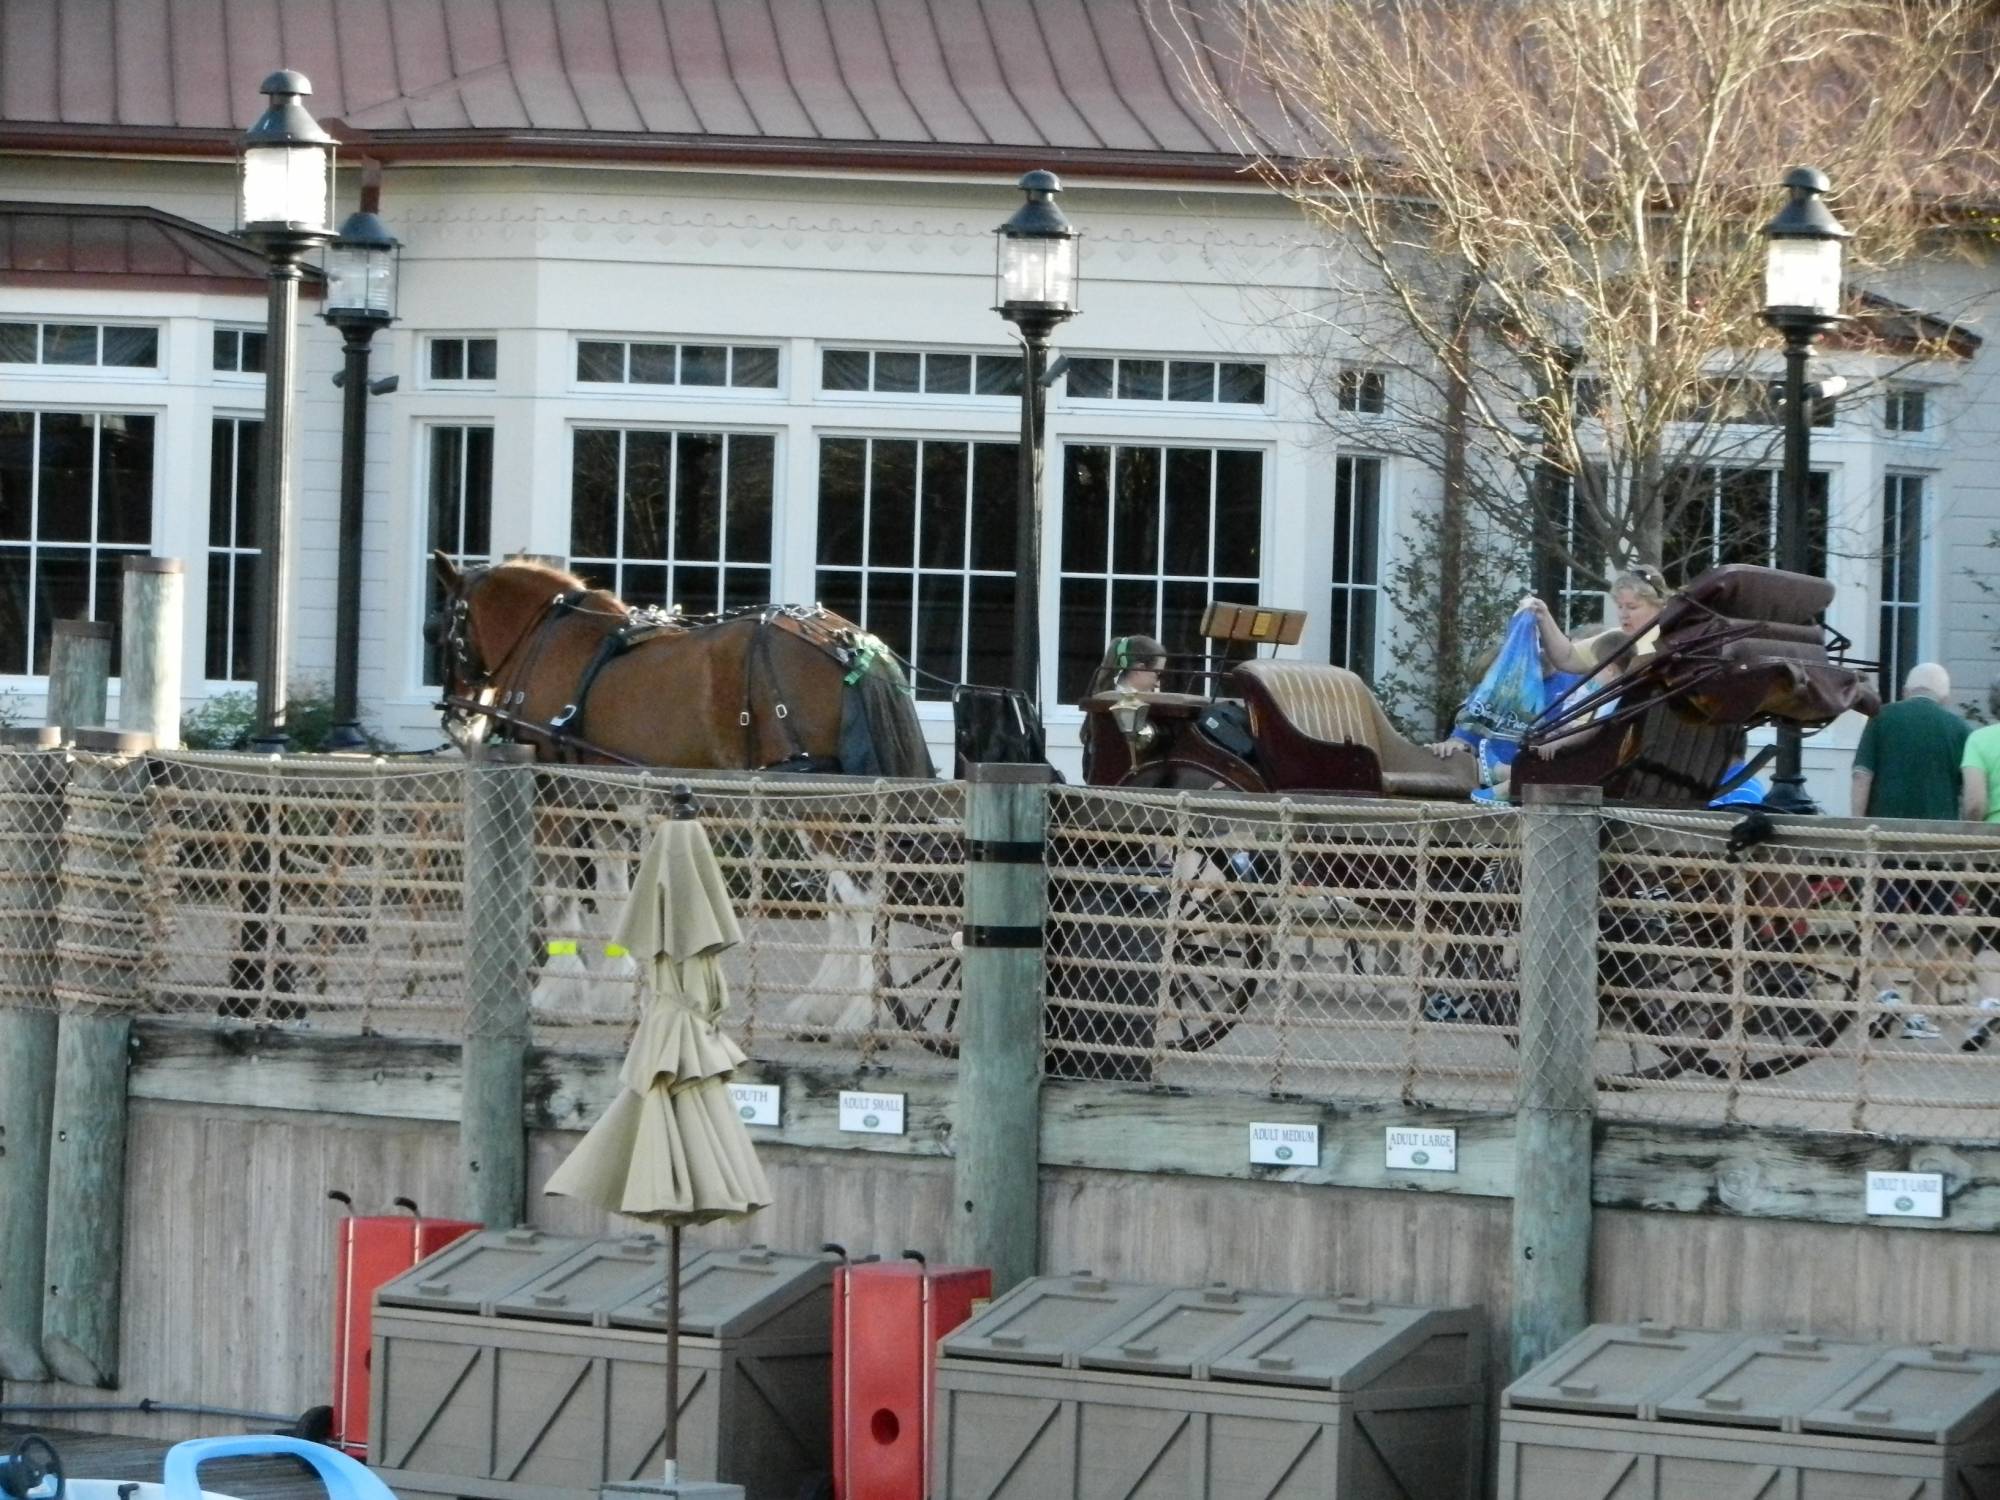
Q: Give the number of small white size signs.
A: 5